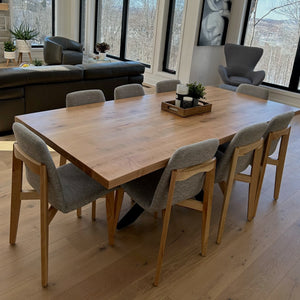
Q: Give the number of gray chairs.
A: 9